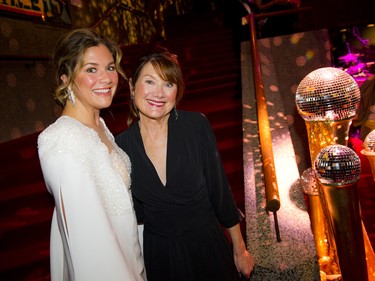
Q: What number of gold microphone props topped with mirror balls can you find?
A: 4